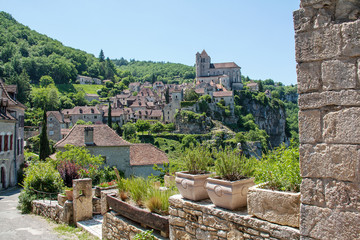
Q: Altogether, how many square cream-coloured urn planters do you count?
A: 2